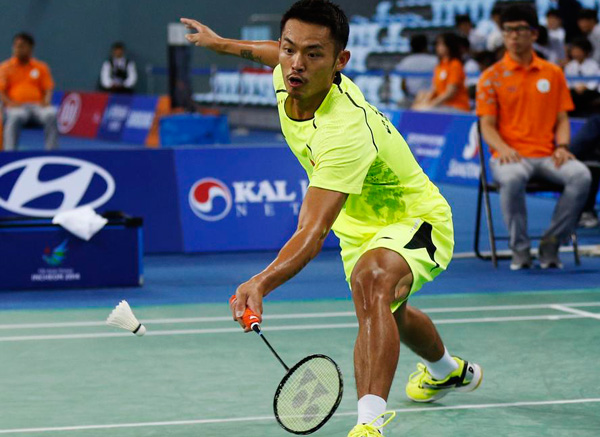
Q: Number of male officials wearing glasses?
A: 1